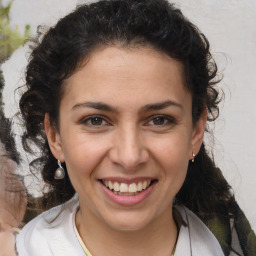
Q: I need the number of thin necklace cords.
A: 1